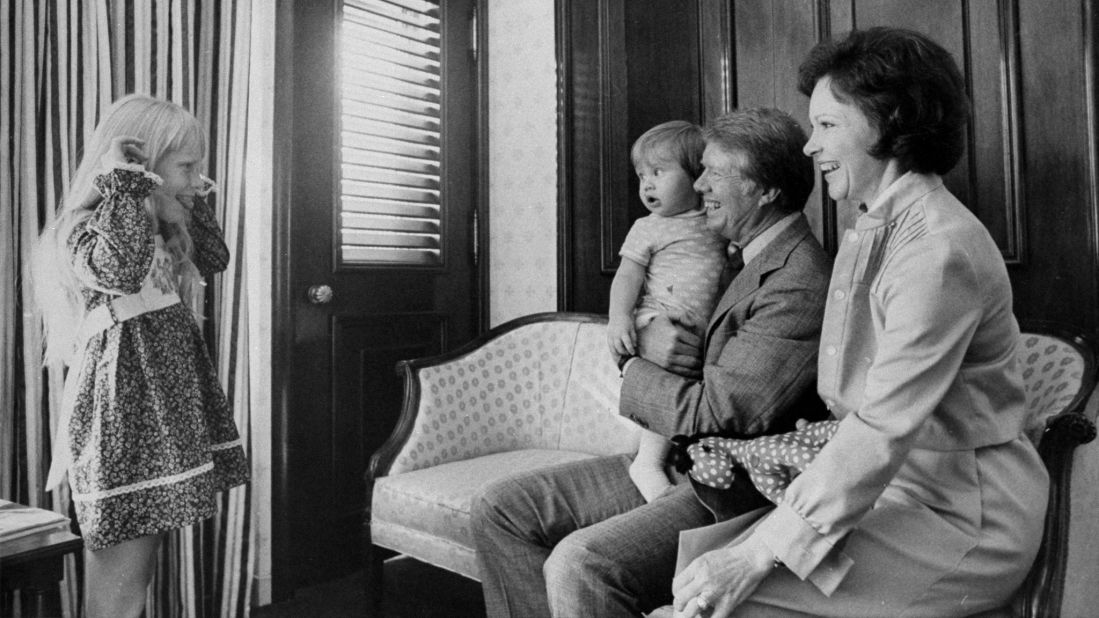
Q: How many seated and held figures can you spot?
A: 3